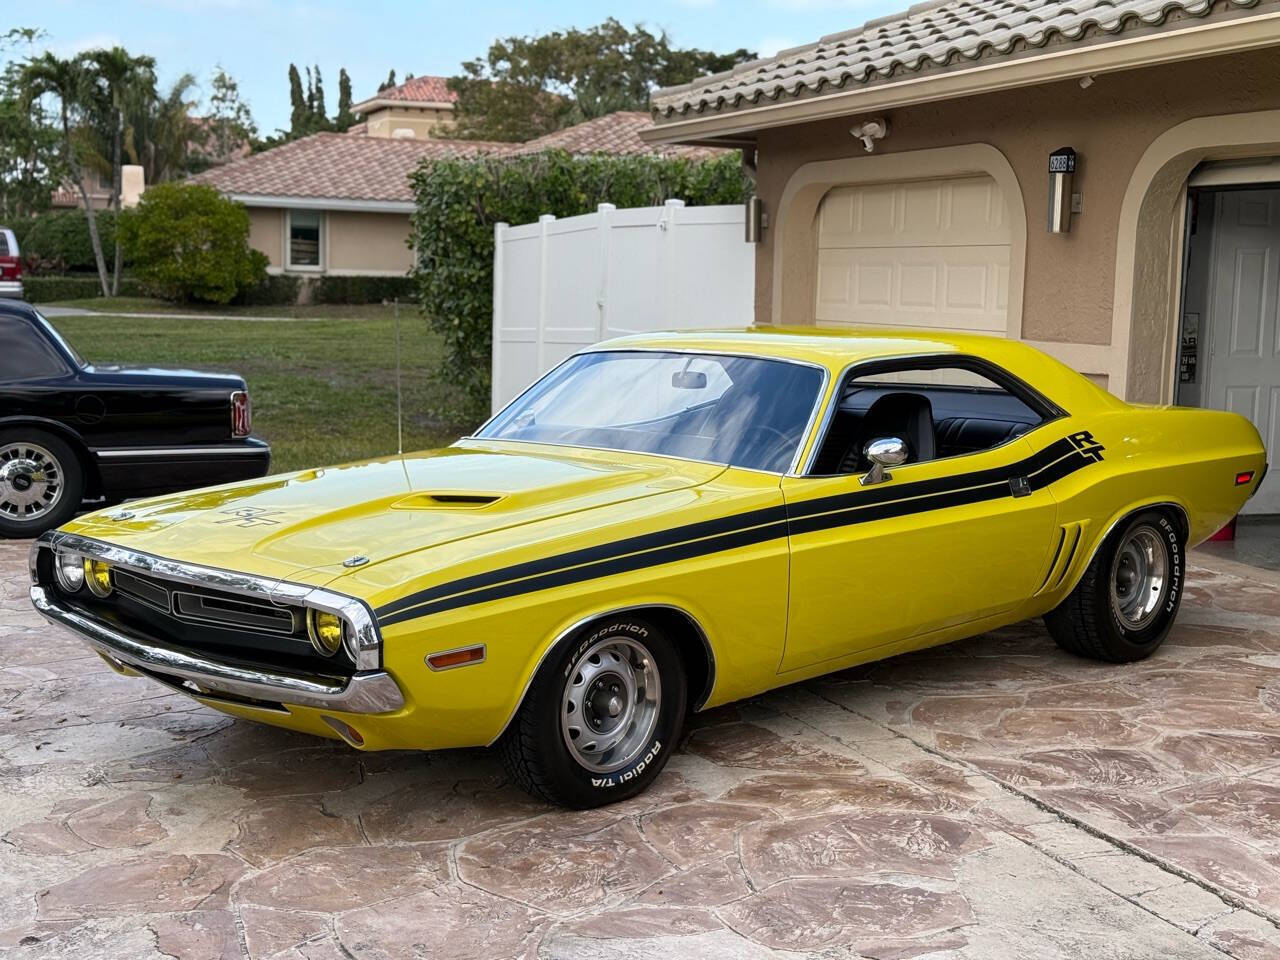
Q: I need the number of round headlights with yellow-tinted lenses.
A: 2